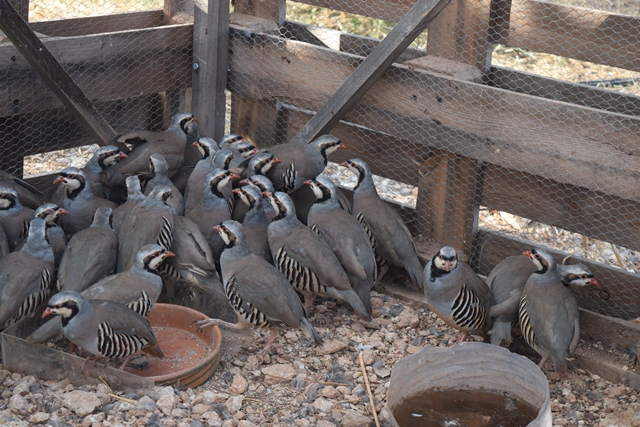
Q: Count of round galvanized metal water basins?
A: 1